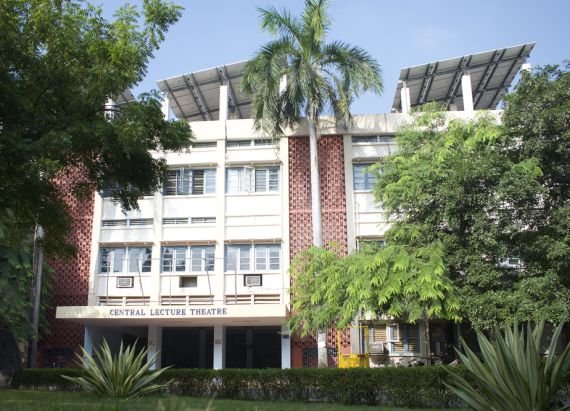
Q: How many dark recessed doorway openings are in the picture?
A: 3